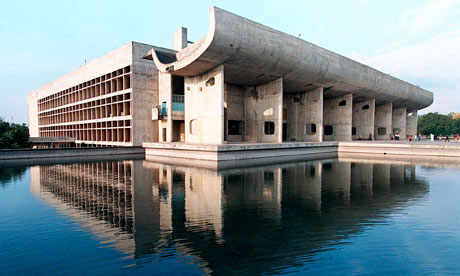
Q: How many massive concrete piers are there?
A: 8